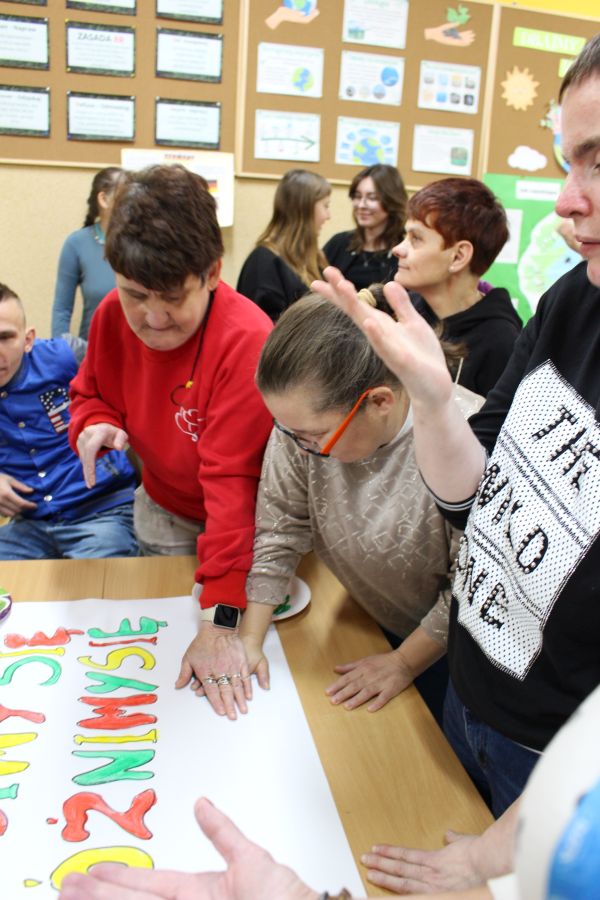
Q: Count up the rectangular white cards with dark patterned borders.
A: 9